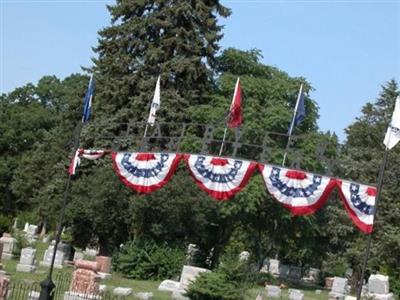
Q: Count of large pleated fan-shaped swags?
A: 4